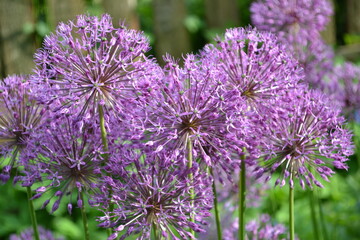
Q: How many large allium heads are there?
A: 7